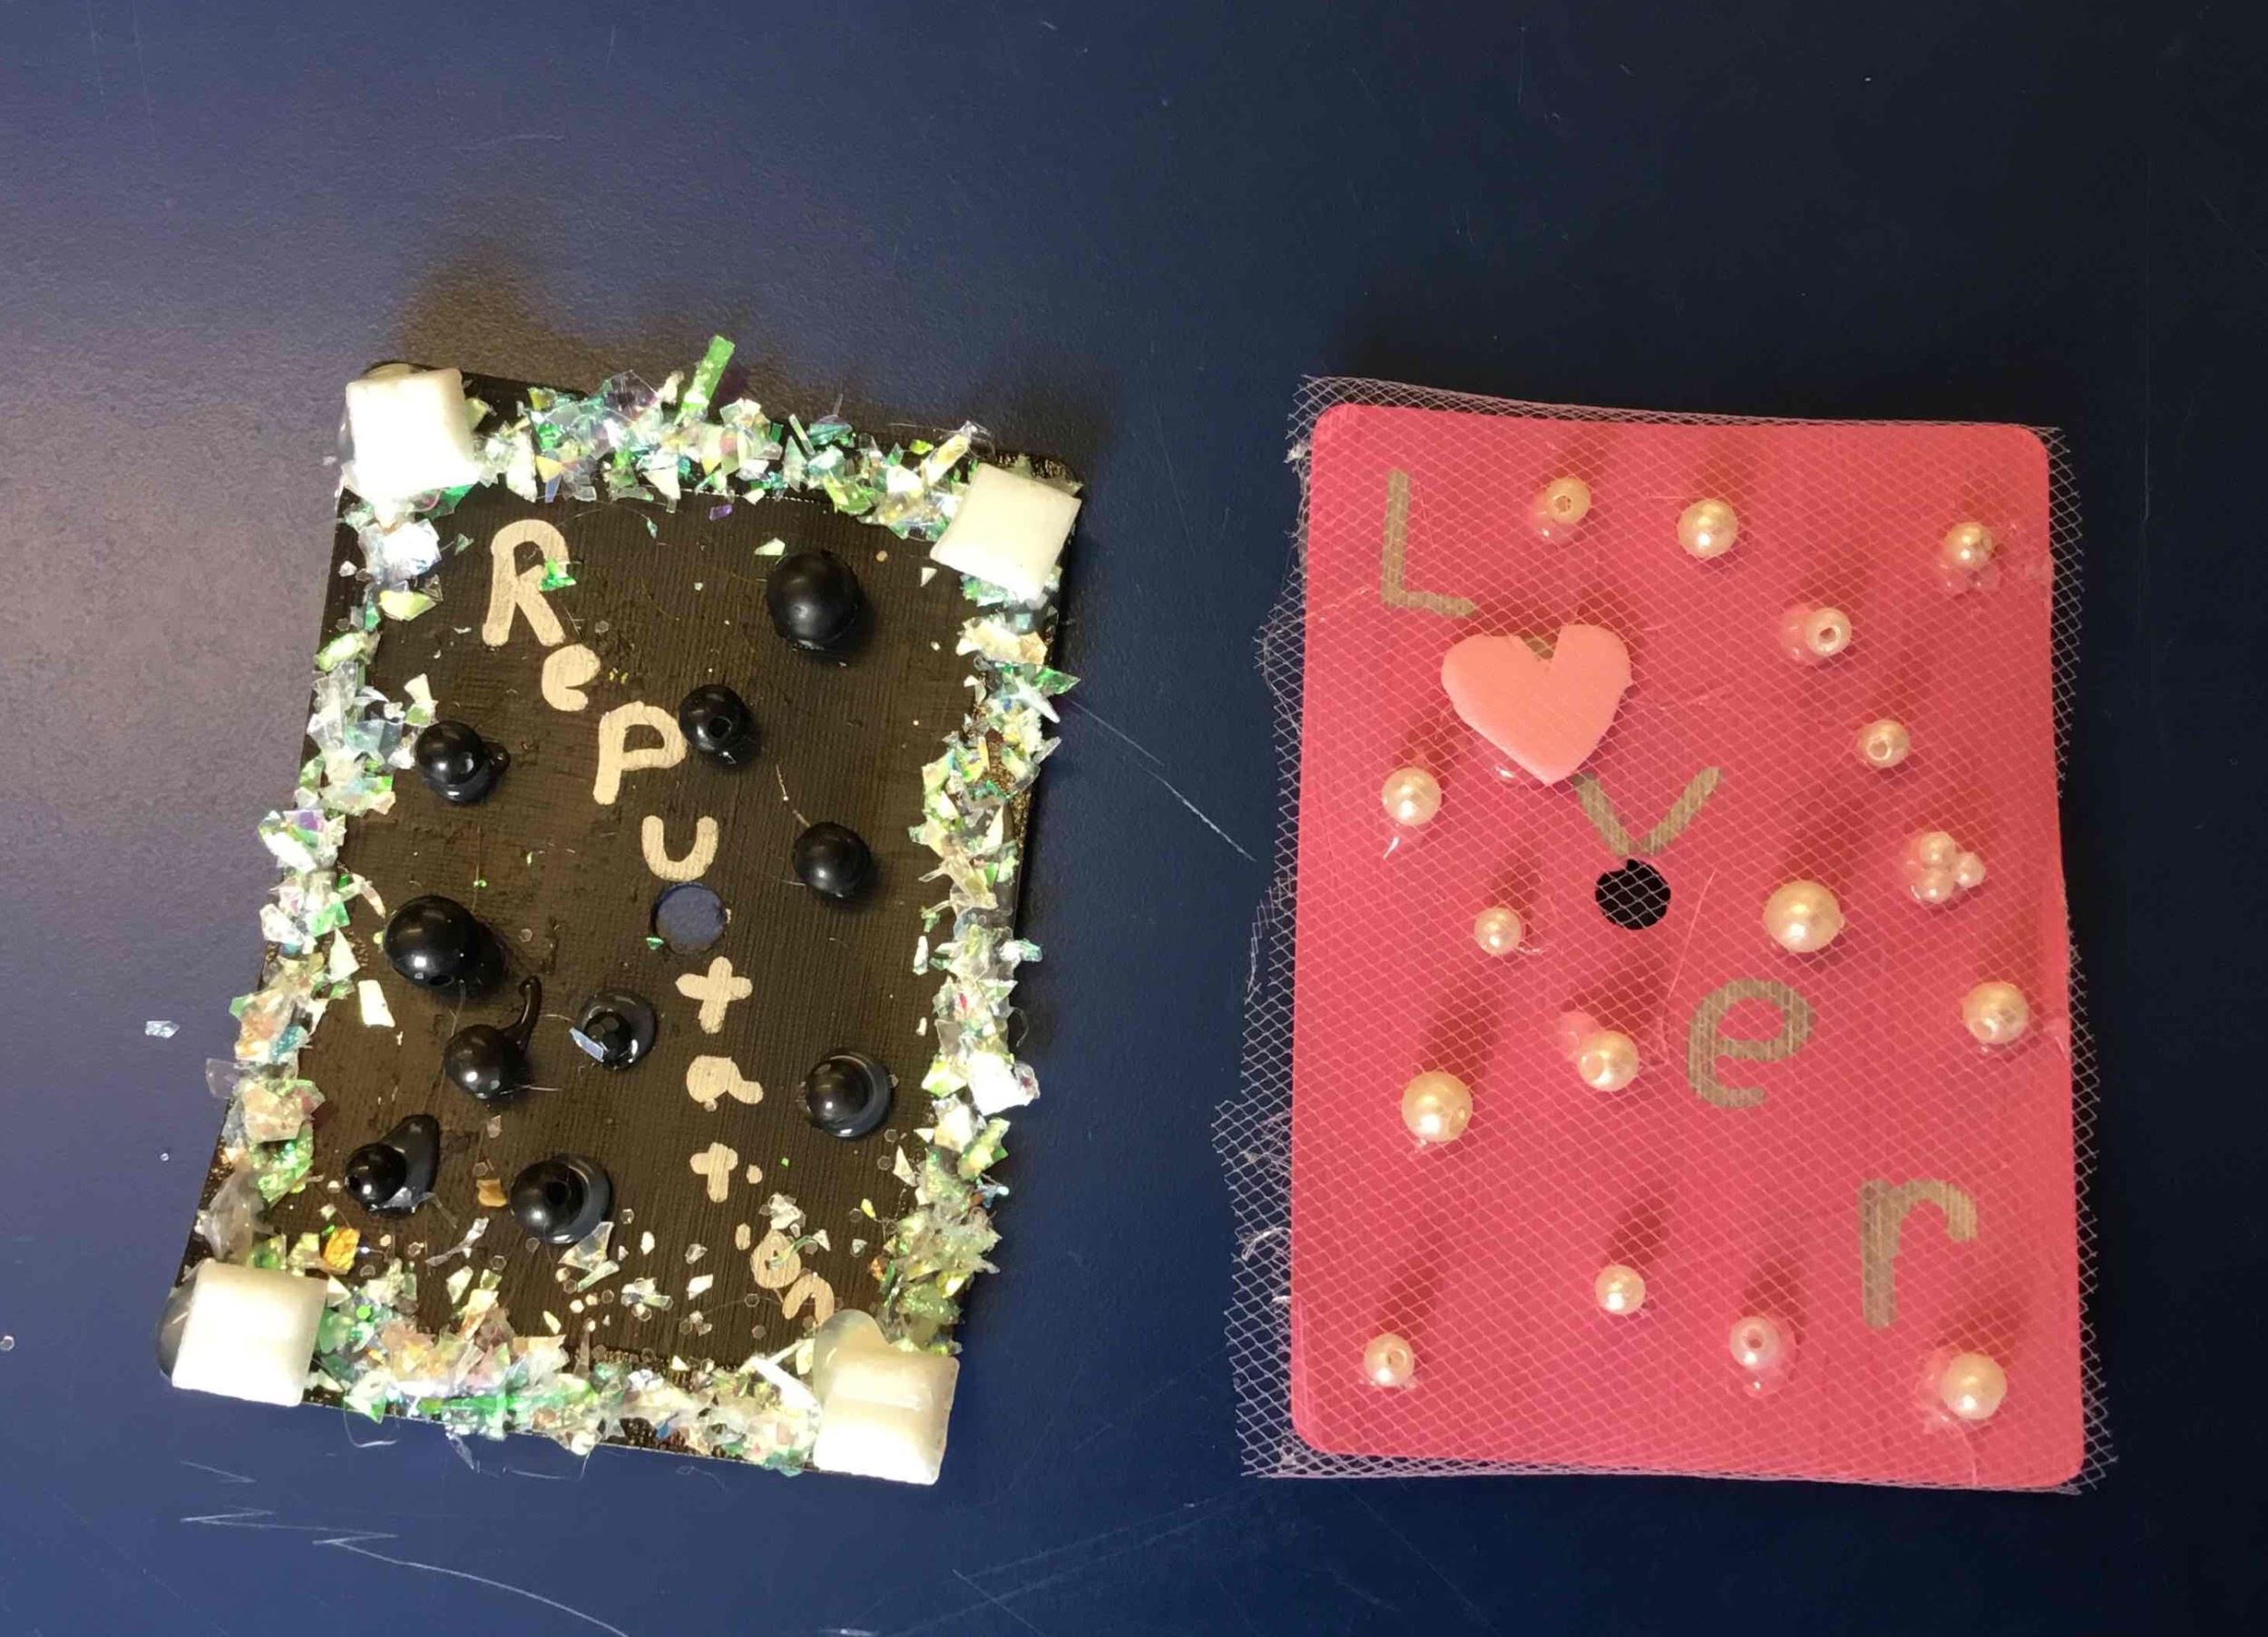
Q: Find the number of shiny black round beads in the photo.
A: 10